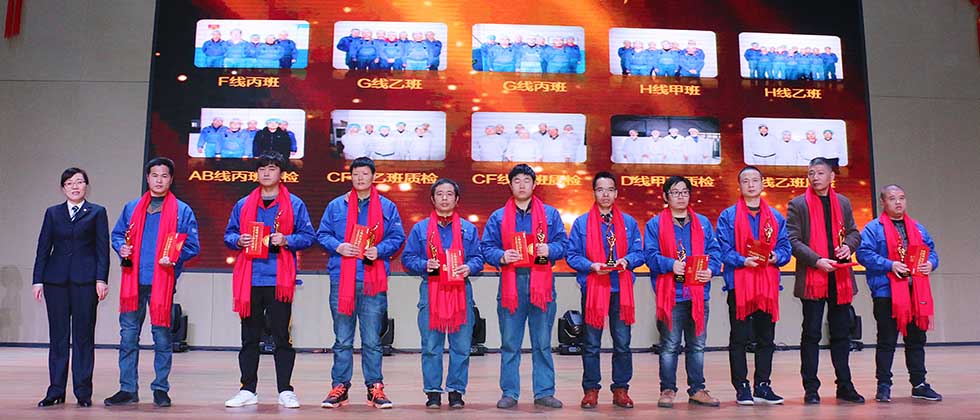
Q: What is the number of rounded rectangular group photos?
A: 10